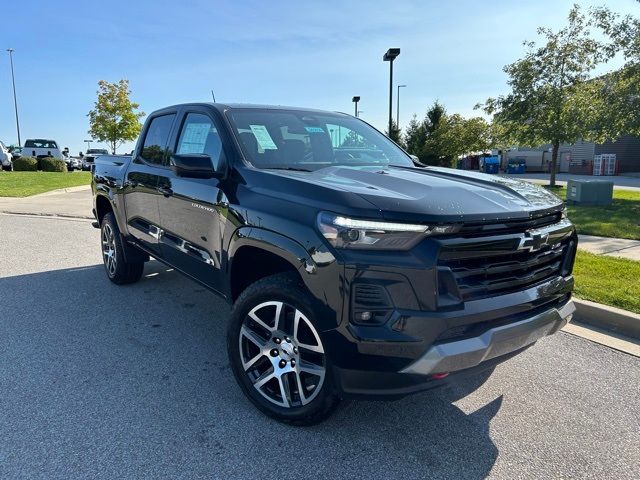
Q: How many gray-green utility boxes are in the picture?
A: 1